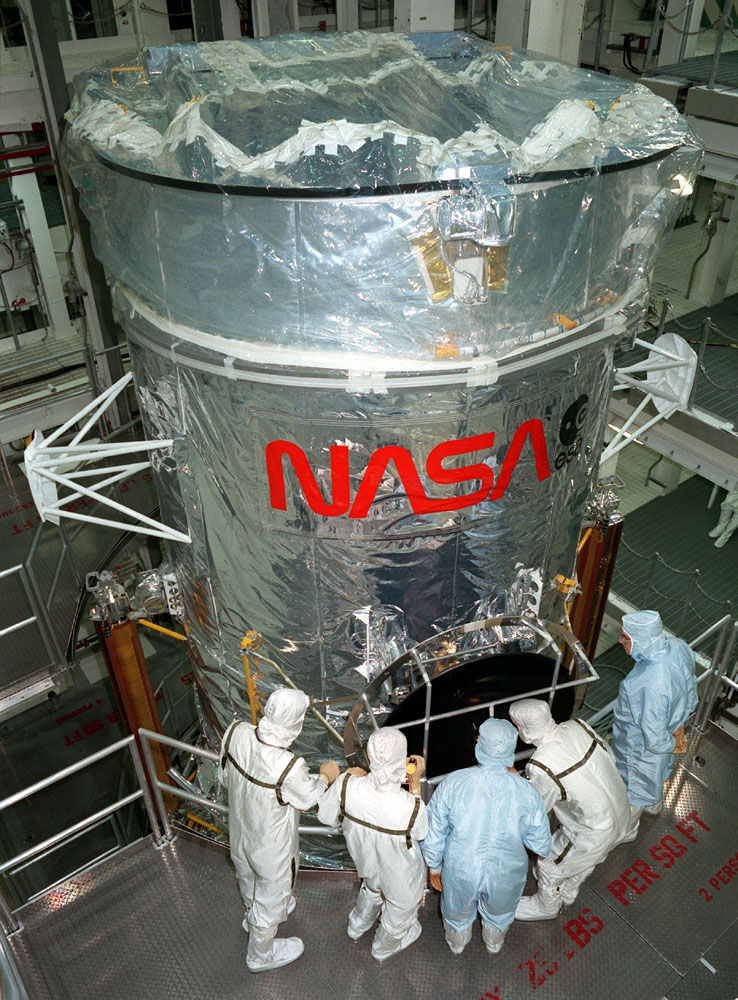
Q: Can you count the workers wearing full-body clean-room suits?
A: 5